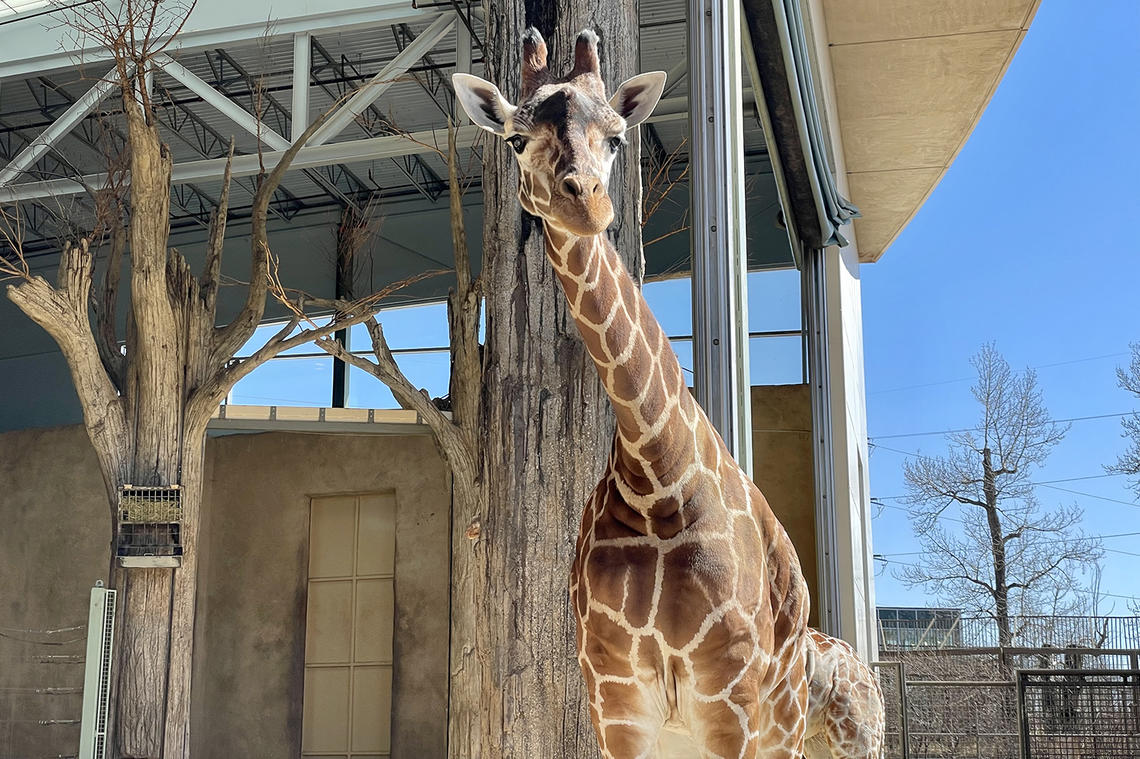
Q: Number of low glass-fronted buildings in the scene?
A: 1